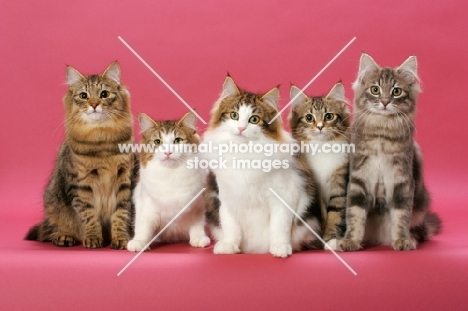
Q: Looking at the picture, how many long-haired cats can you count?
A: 5